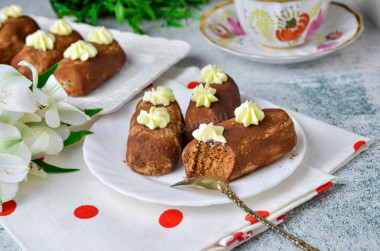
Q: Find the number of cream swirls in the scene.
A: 11